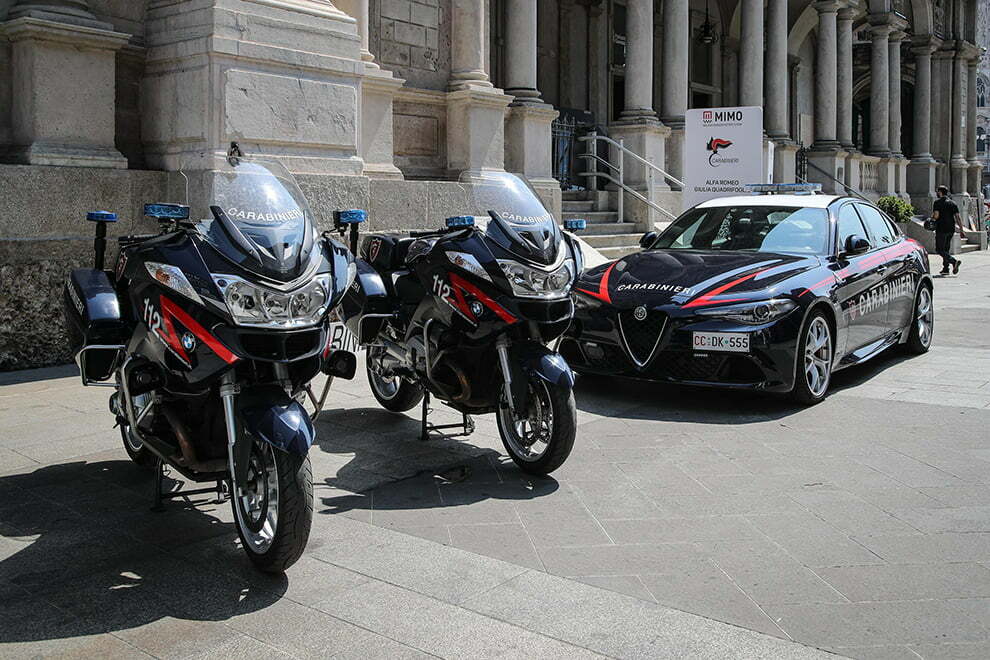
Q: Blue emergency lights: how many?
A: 6